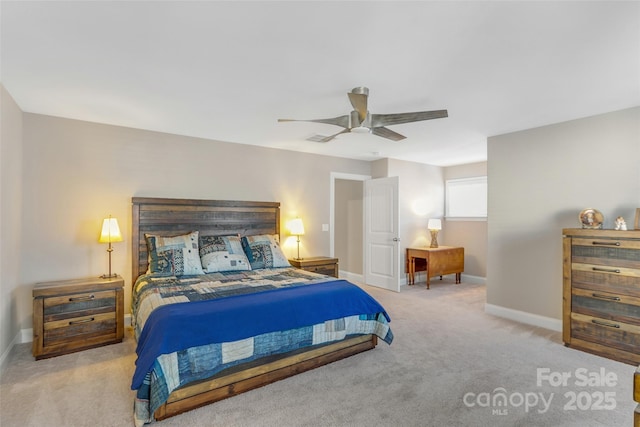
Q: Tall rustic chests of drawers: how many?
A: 1